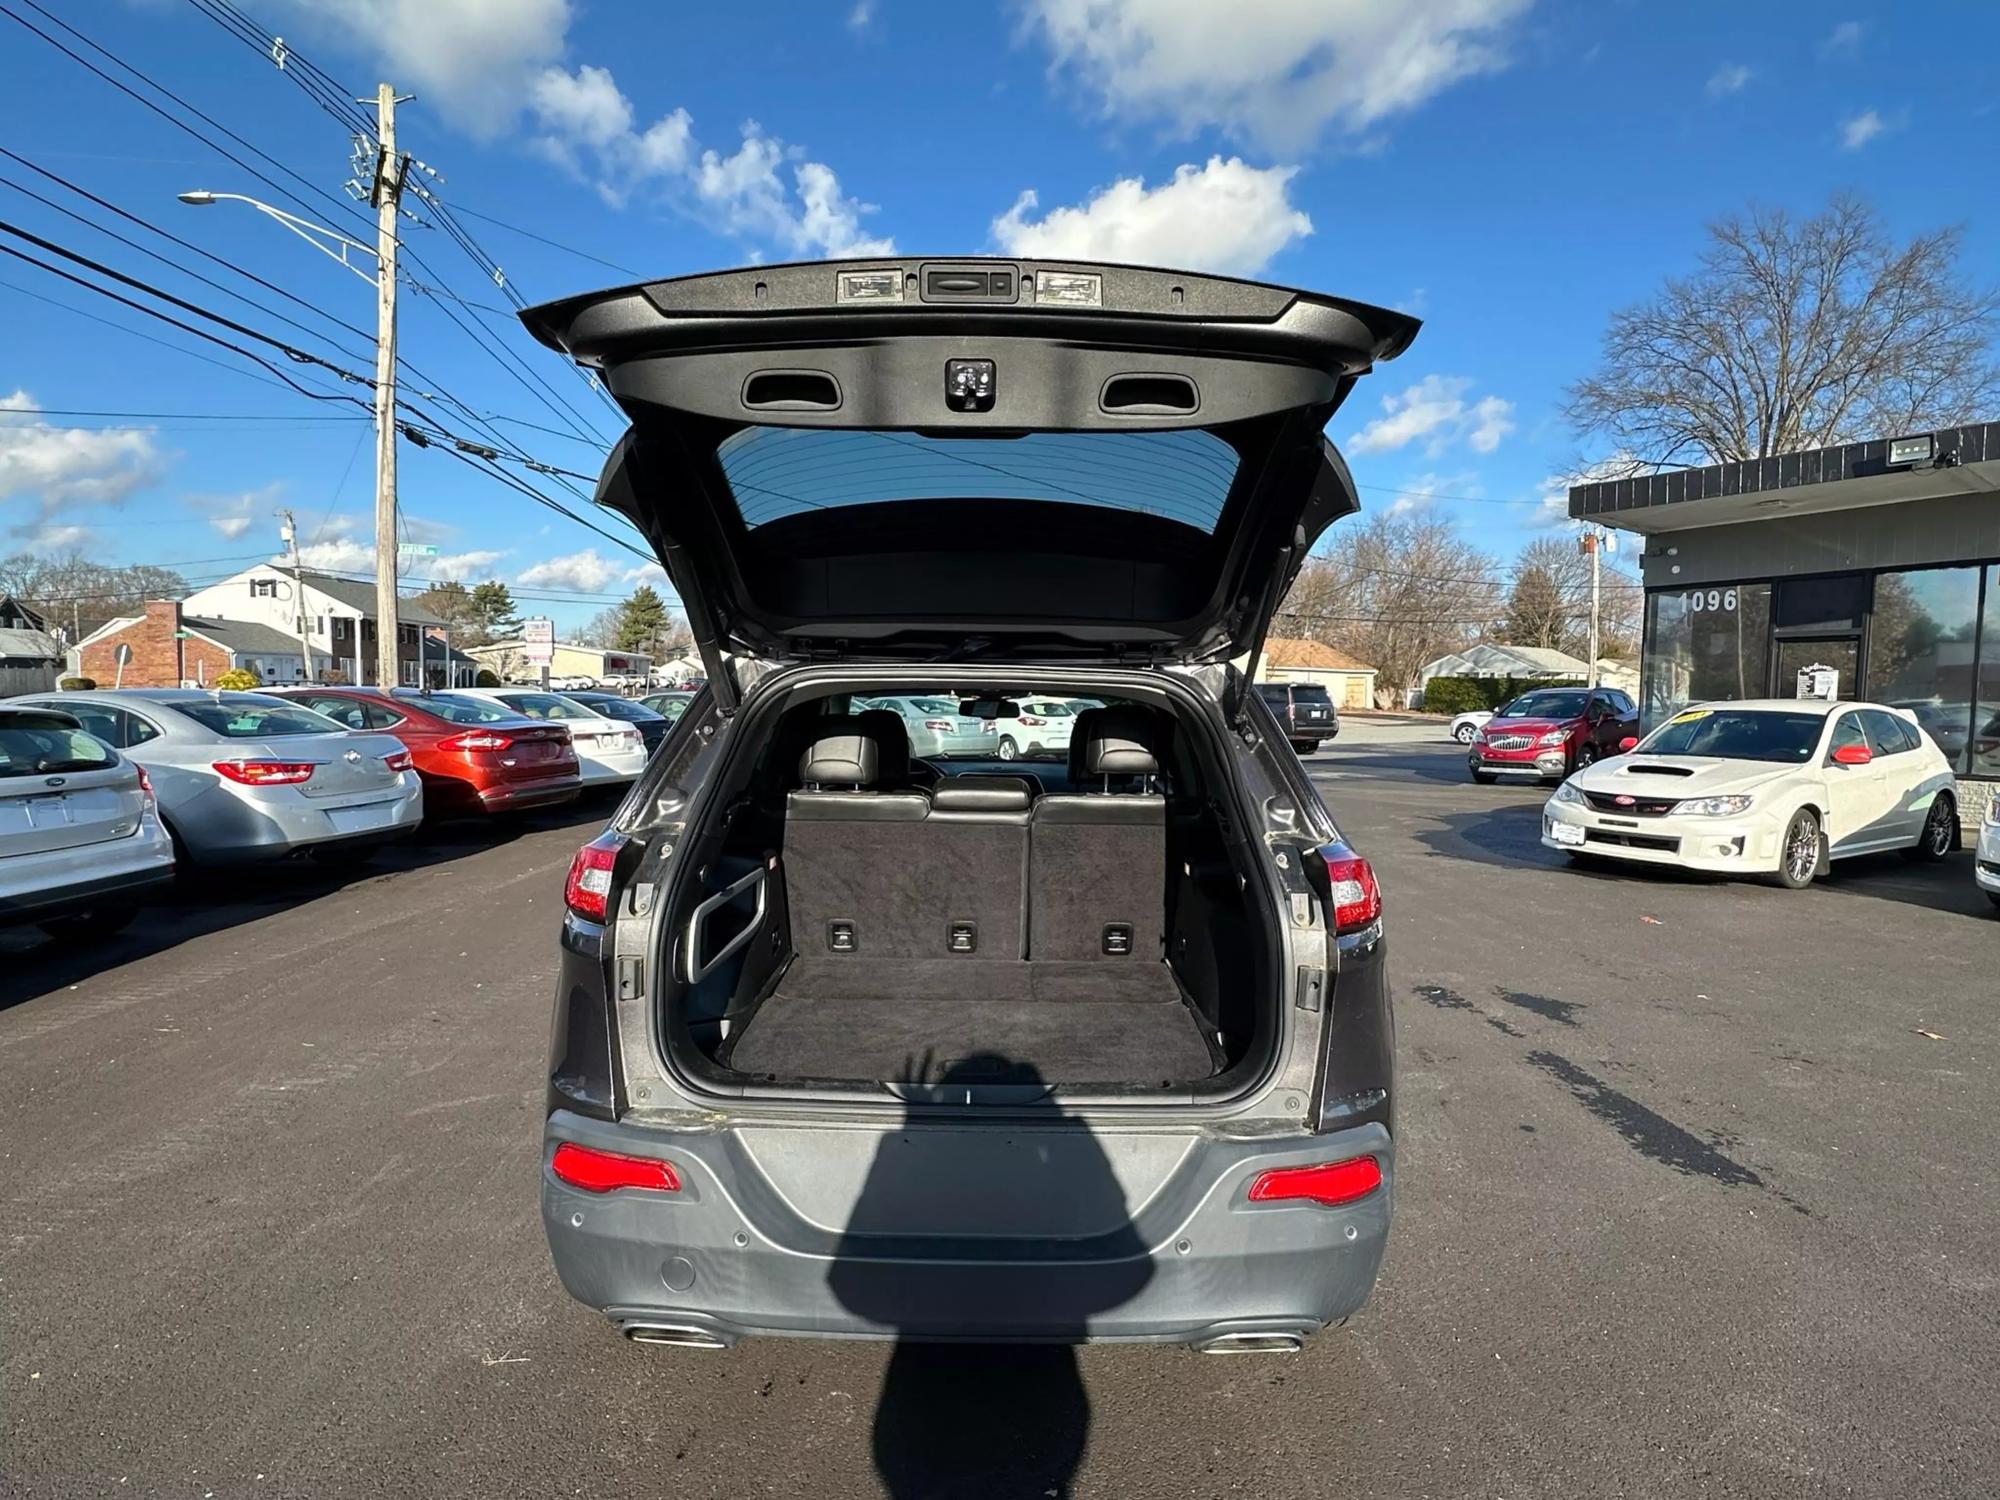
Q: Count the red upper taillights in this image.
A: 2